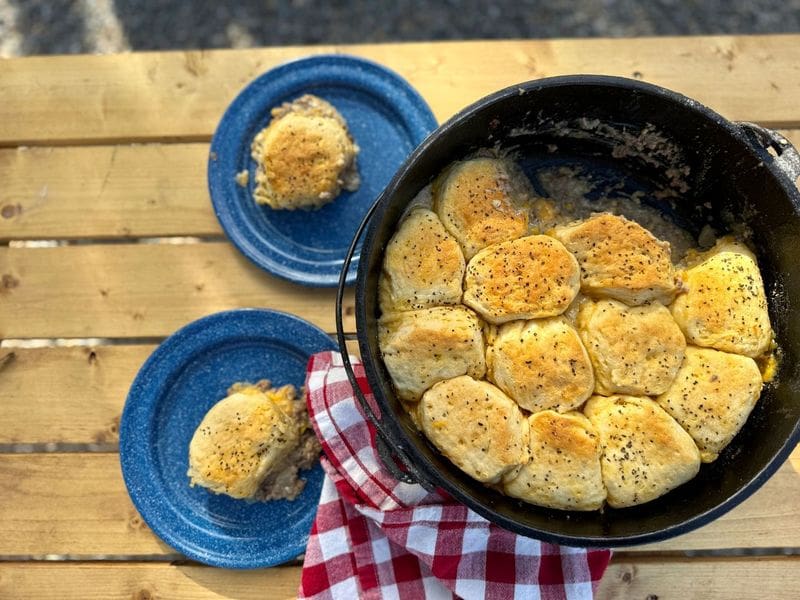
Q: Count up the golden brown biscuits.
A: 14